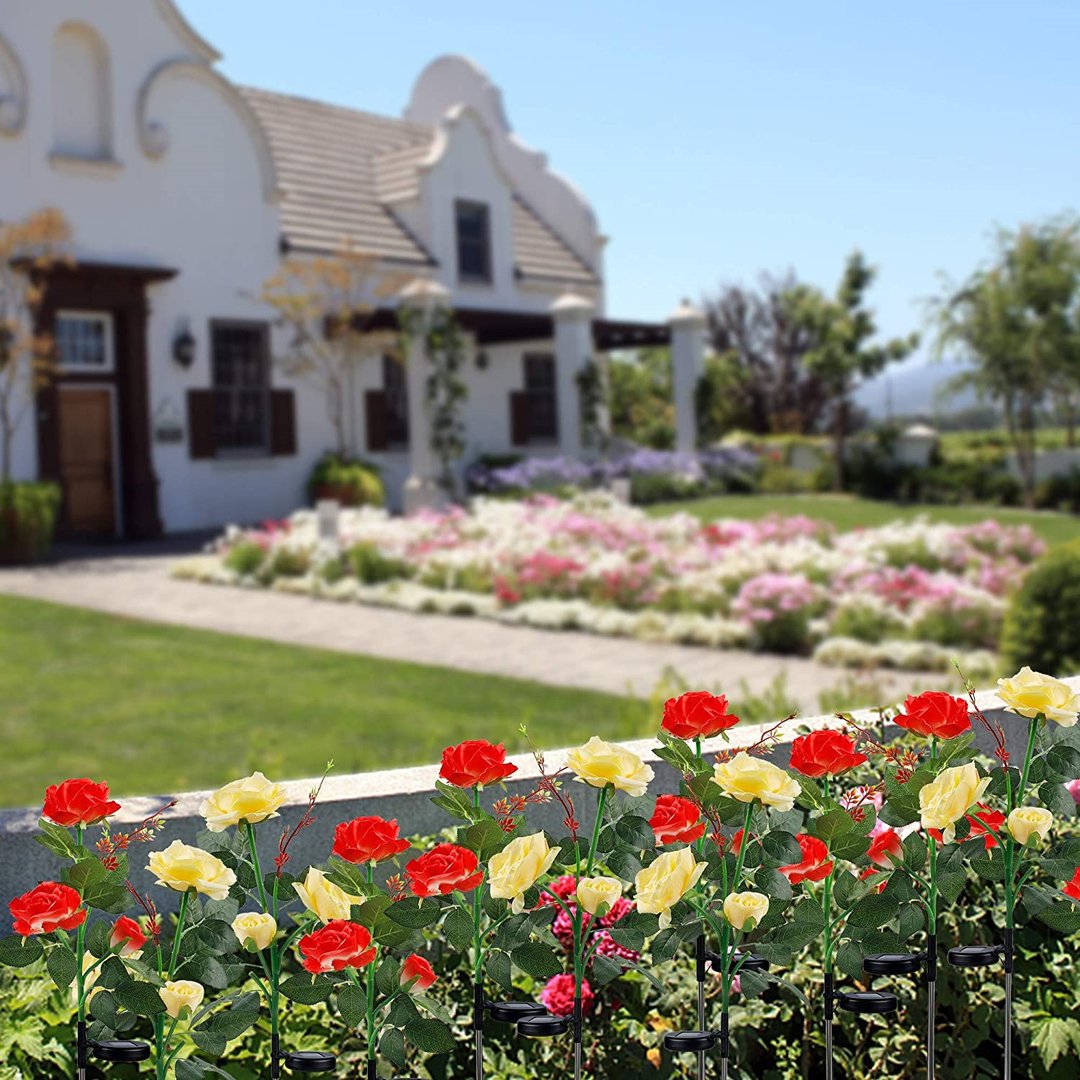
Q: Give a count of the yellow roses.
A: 15